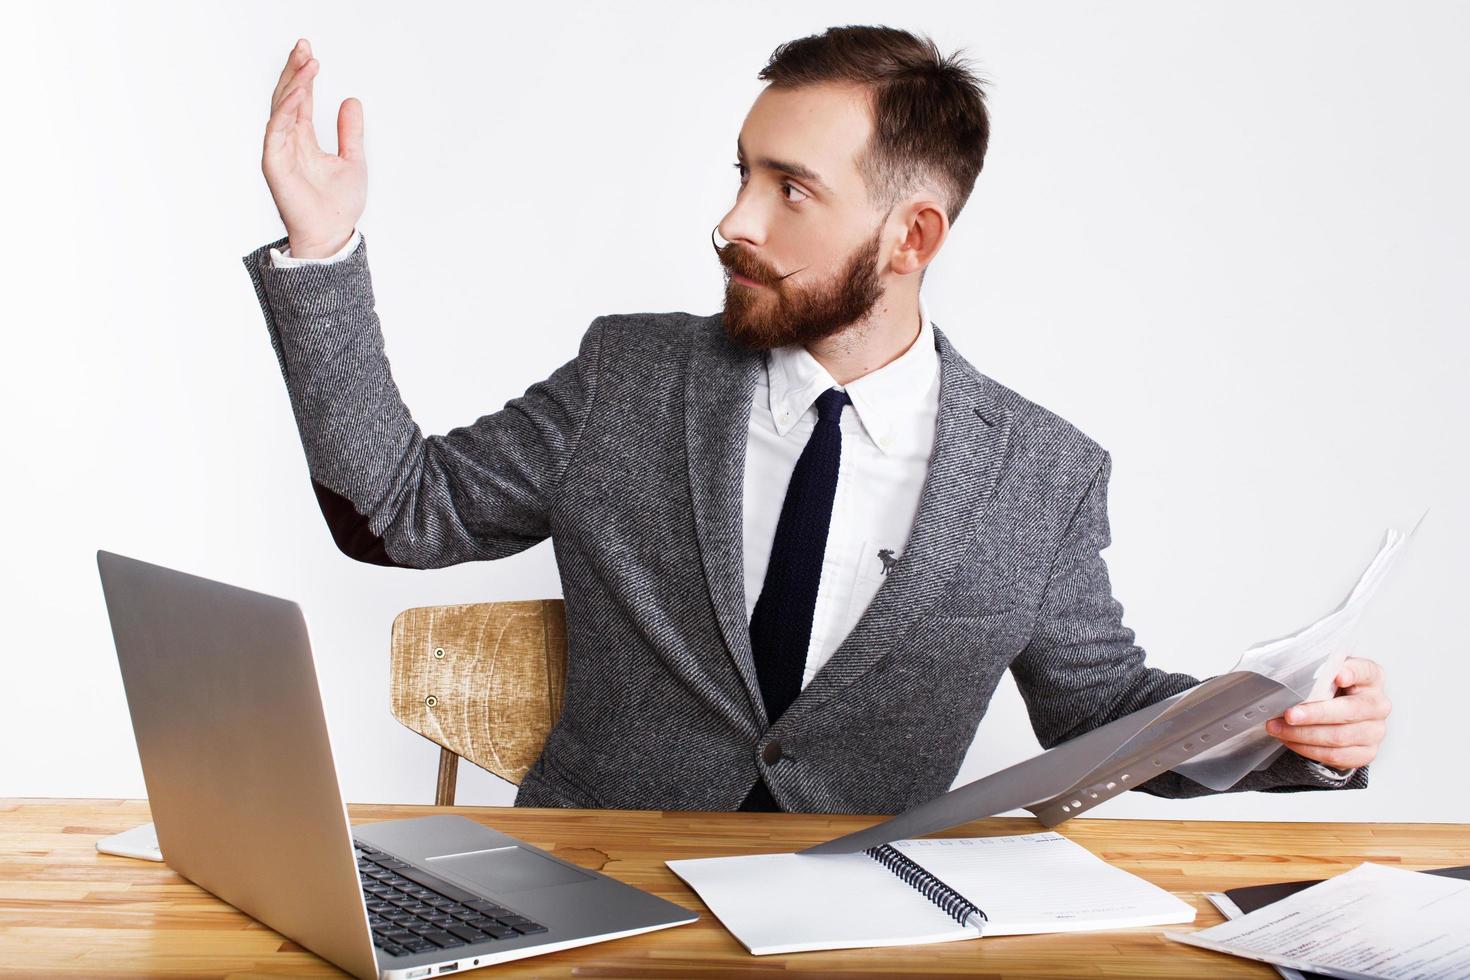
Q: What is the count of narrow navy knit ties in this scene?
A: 1